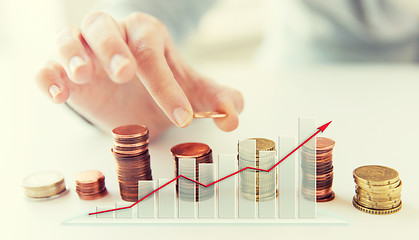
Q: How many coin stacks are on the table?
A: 7